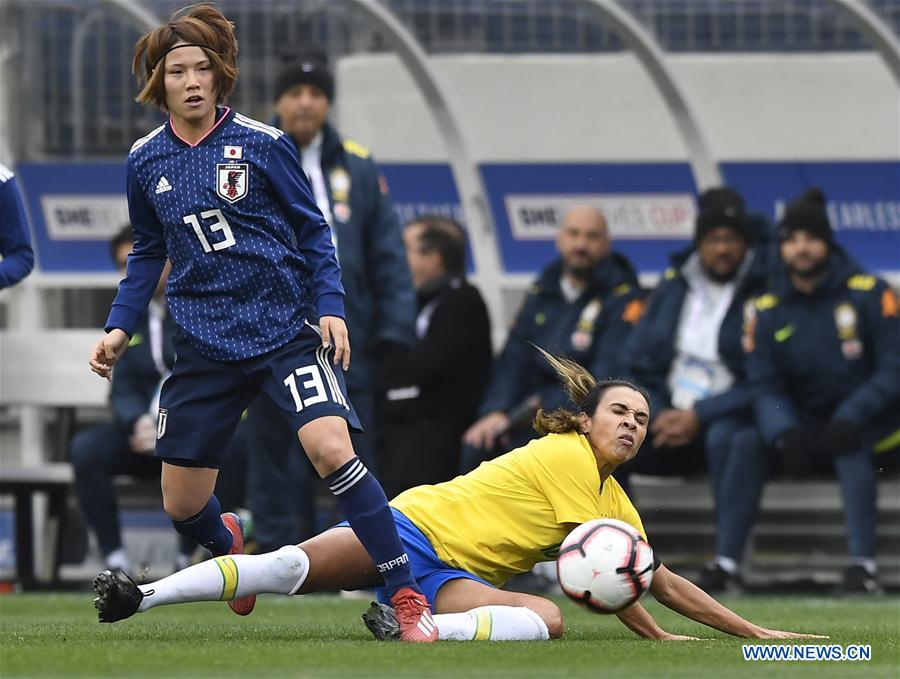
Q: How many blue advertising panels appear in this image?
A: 4